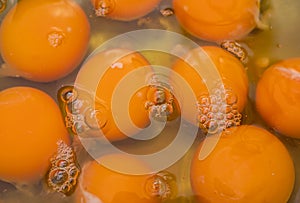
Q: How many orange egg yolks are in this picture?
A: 9